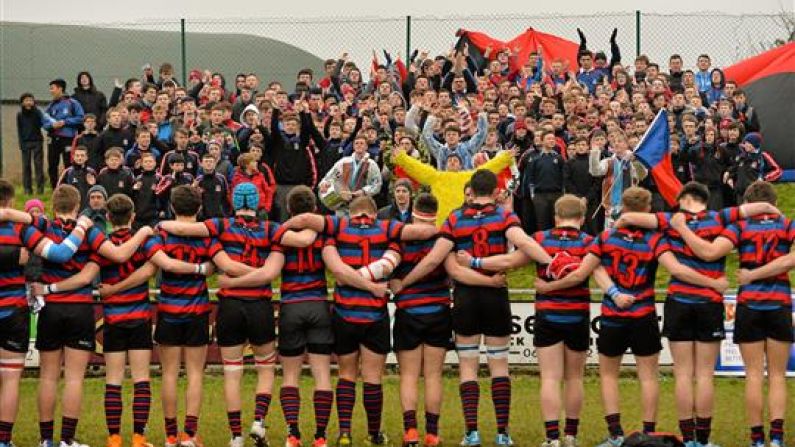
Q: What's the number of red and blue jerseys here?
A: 13